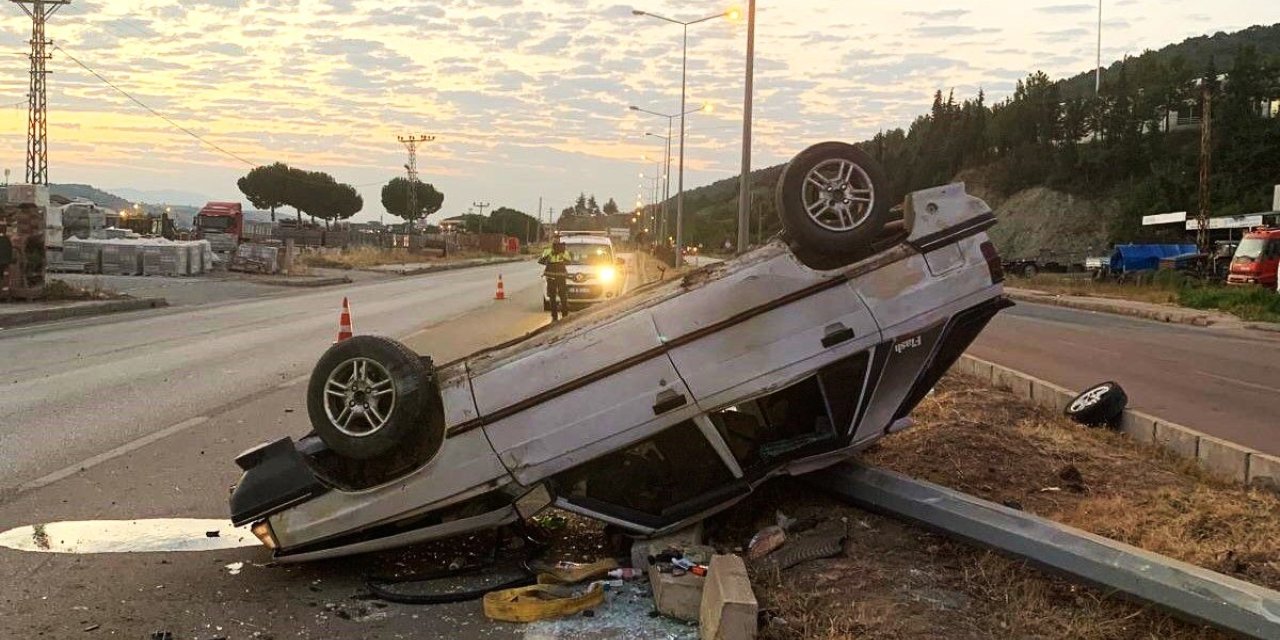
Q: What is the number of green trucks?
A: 0